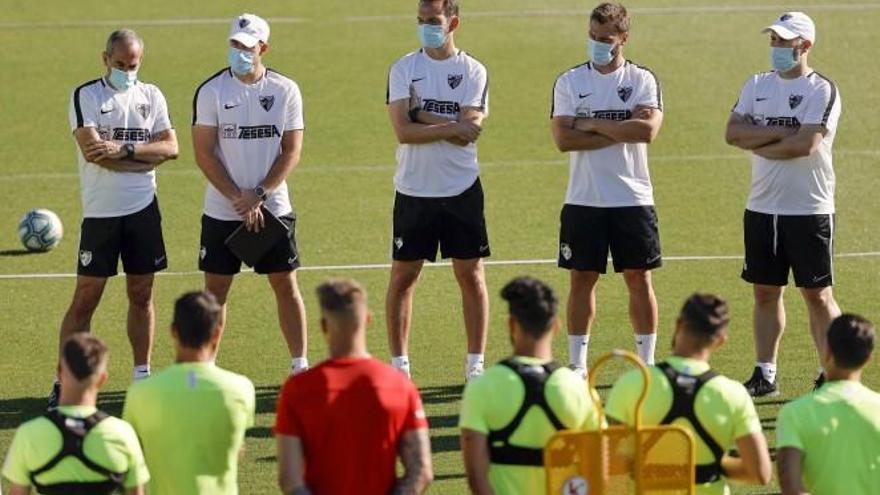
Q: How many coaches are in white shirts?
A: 5